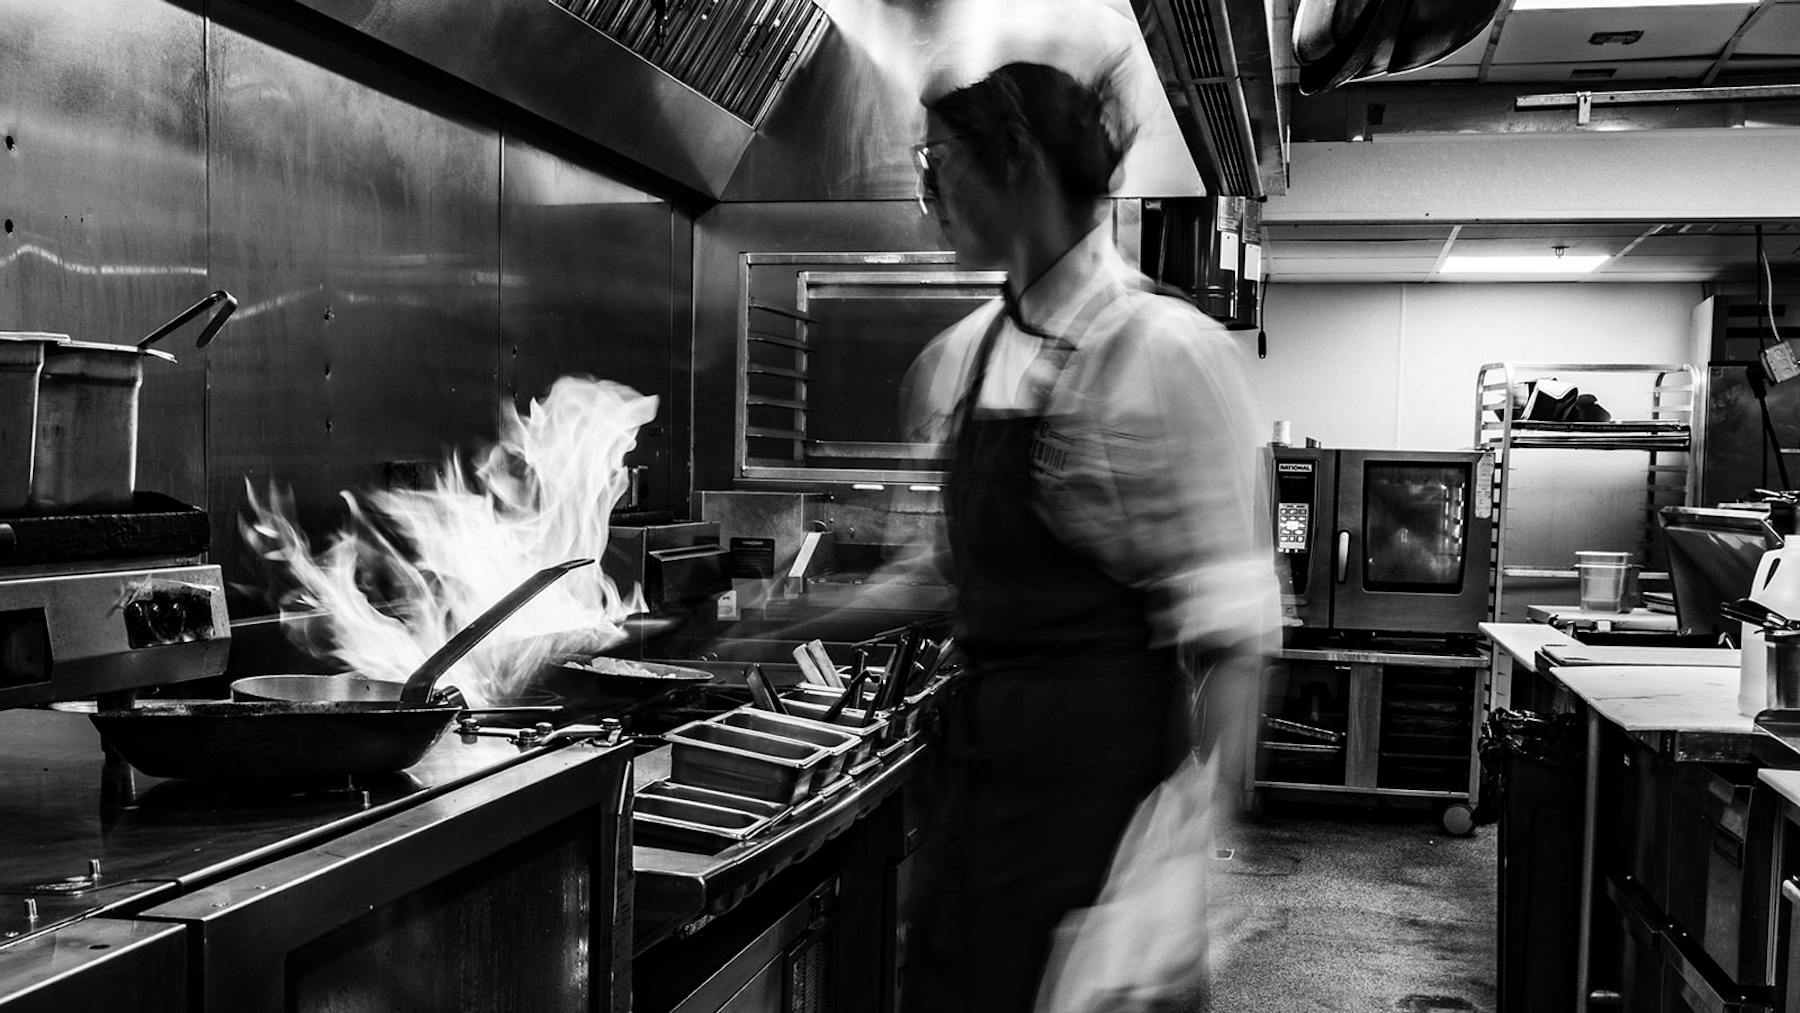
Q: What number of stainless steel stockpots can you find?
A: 2